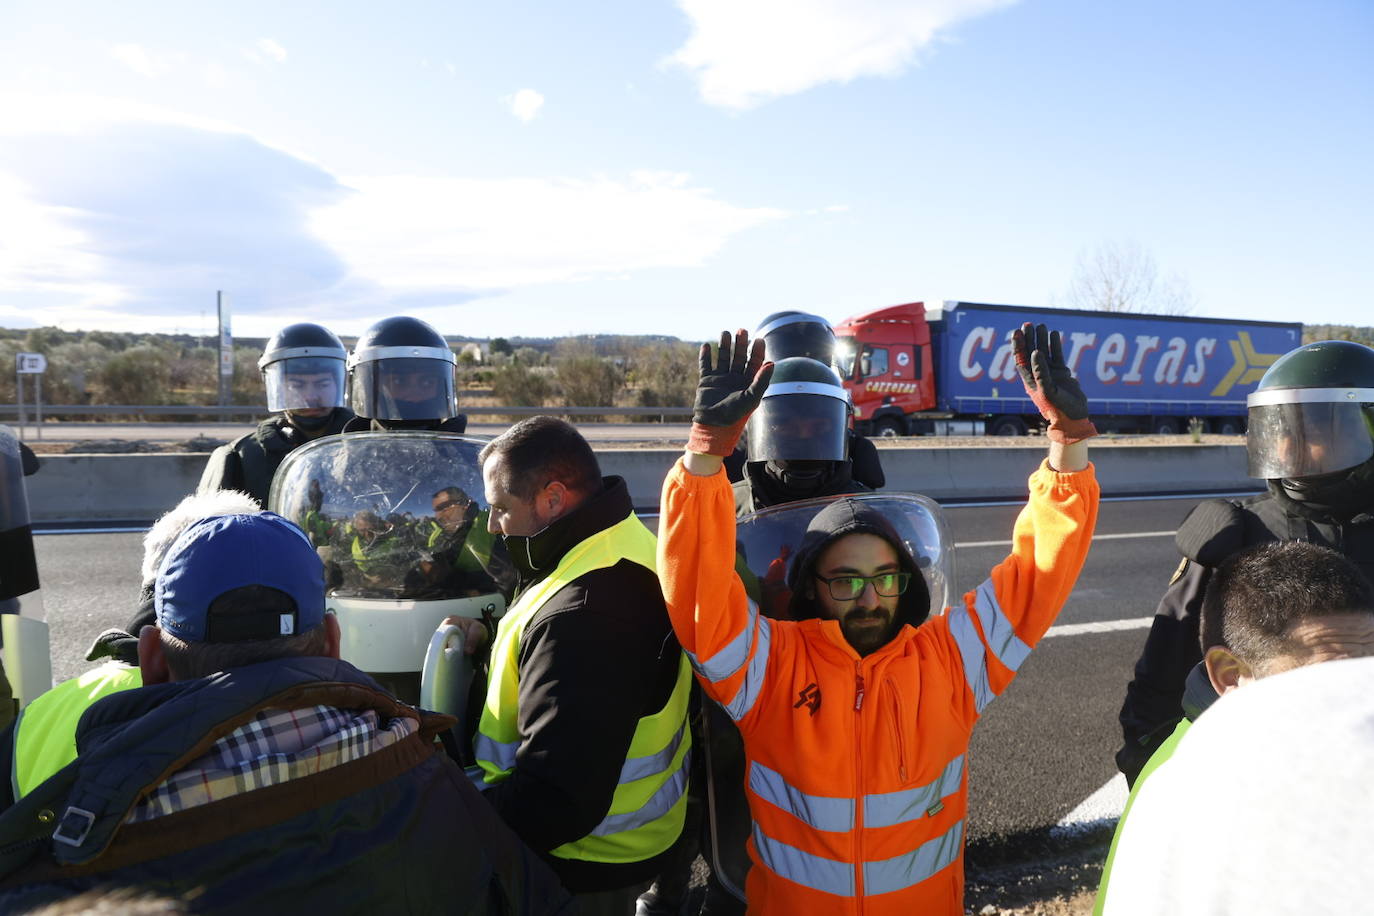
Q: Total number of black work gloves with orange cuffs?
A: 2